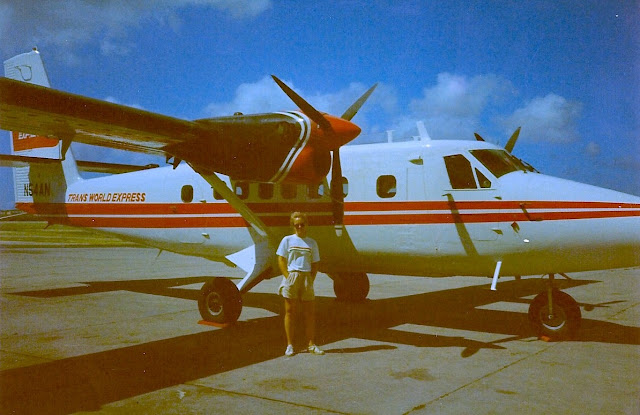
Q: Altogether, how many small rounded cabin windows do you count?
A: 8